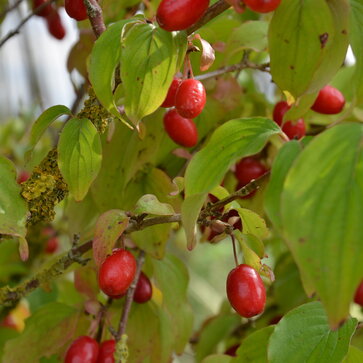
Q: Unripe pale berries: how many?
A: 0